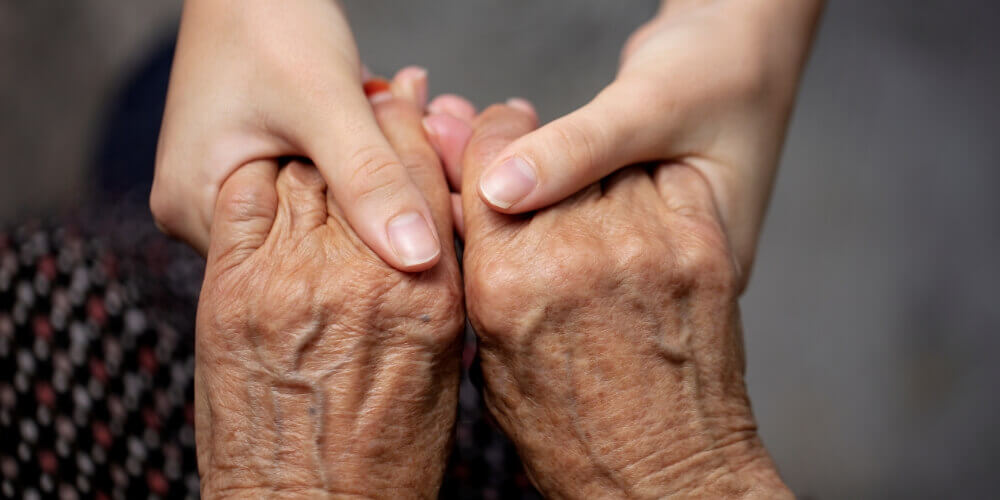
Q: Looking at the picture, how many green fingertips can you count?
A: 0